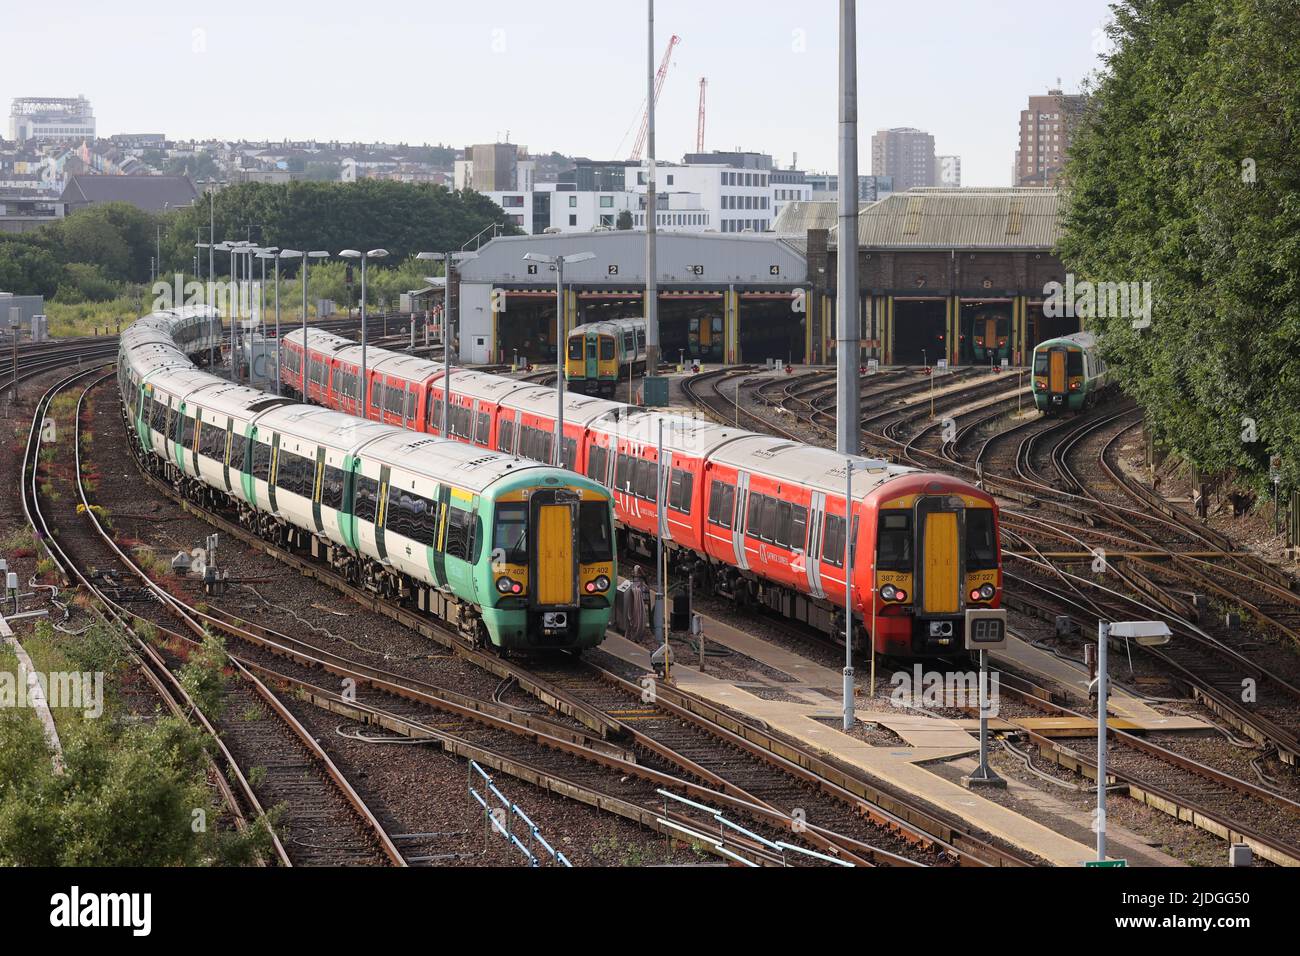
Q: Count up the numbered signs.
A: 6